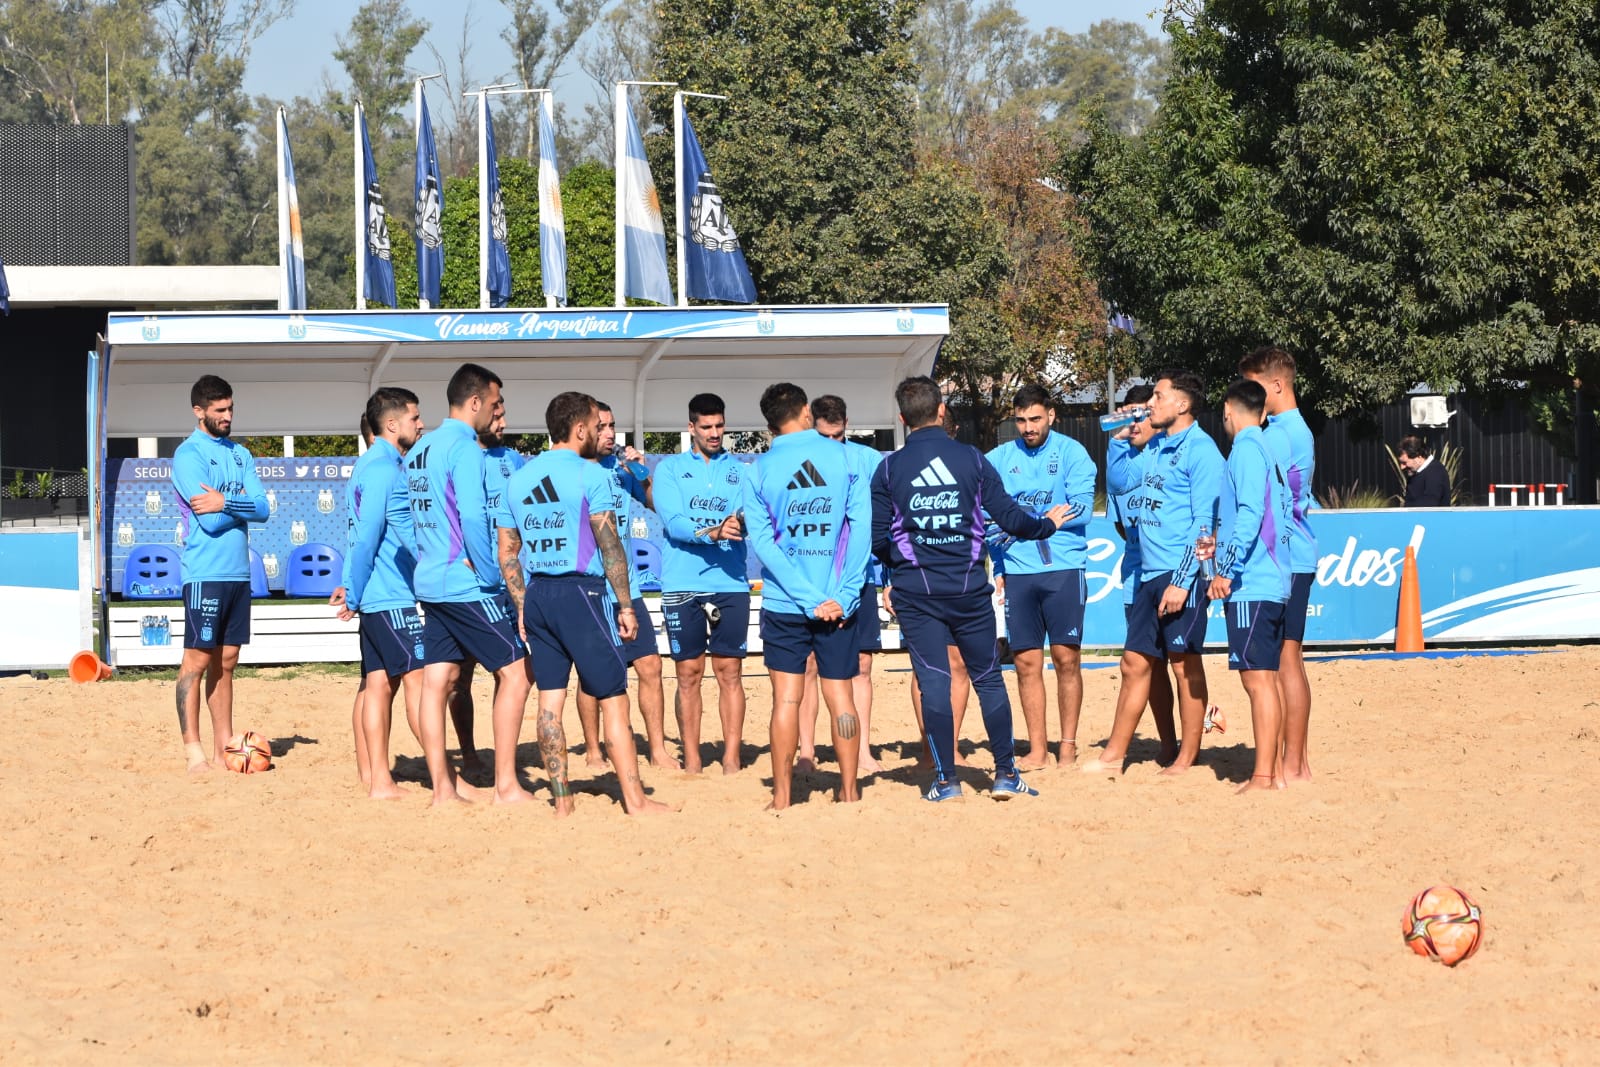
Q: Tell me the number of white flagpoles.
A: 7